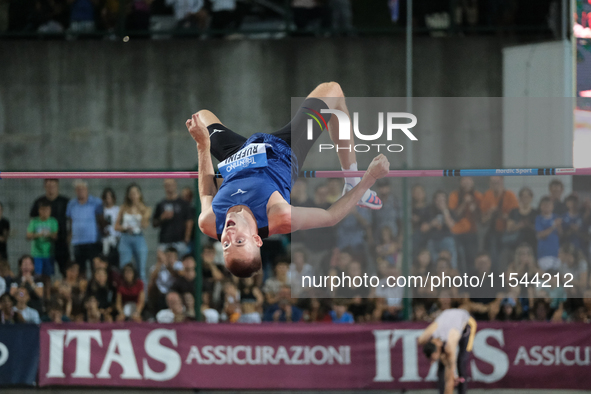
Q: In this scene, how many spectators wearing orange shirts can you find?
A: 2